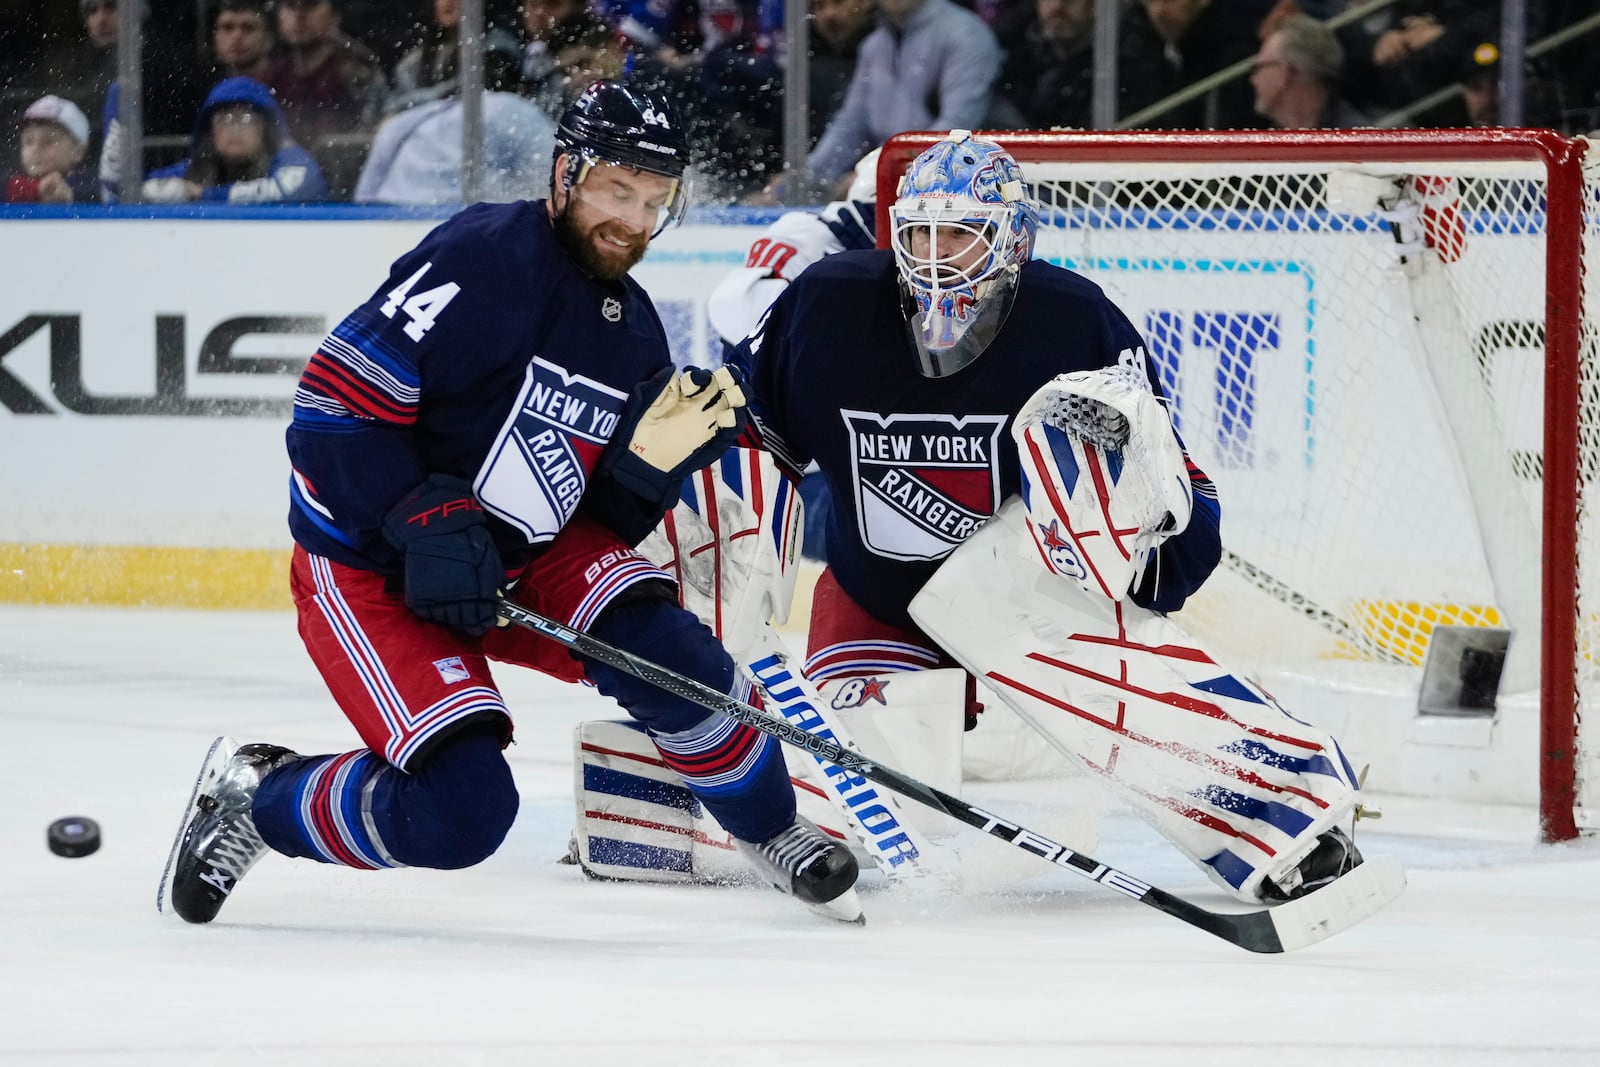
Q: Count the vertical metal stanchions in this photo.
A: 5